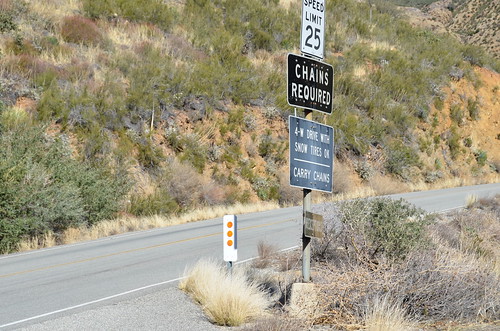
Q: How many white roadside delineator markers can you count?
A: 1